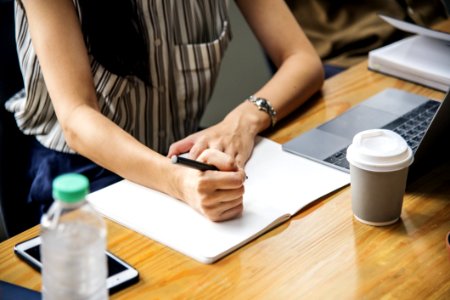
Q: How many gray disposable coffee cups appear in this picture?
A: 1